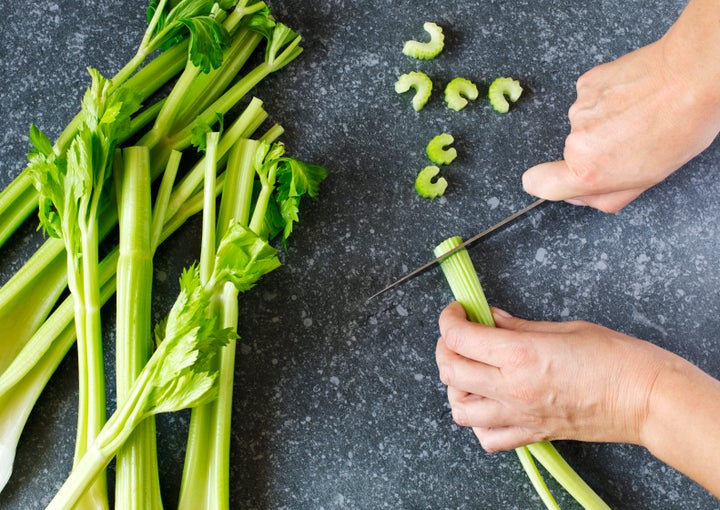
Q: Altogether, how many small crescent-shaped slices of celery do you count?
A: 6